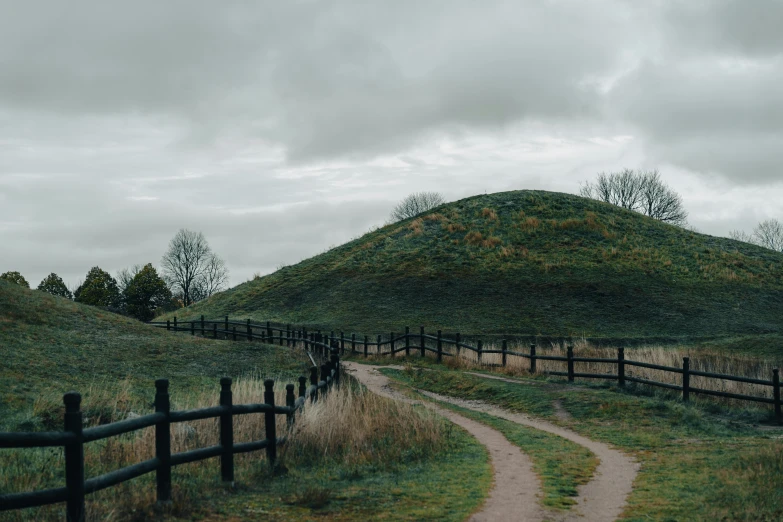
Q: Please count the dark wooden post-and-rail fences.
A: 2